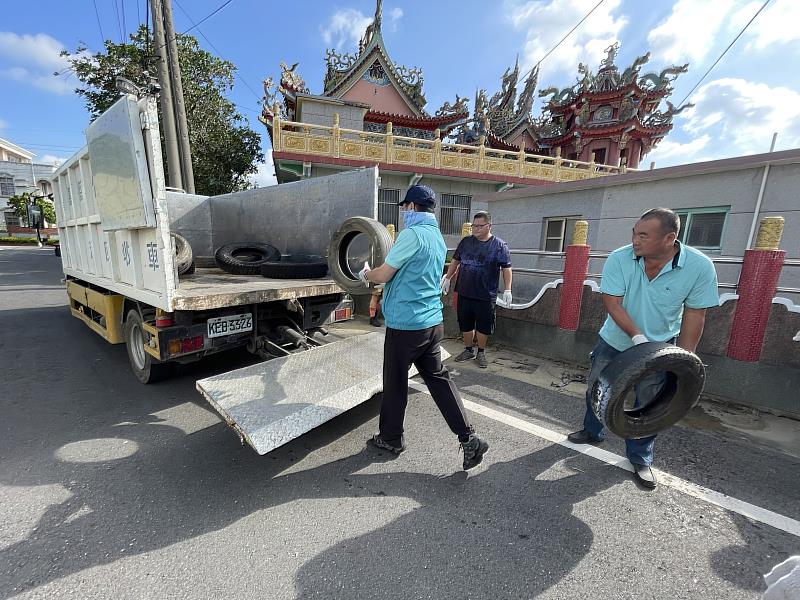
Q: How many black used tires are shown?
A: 5